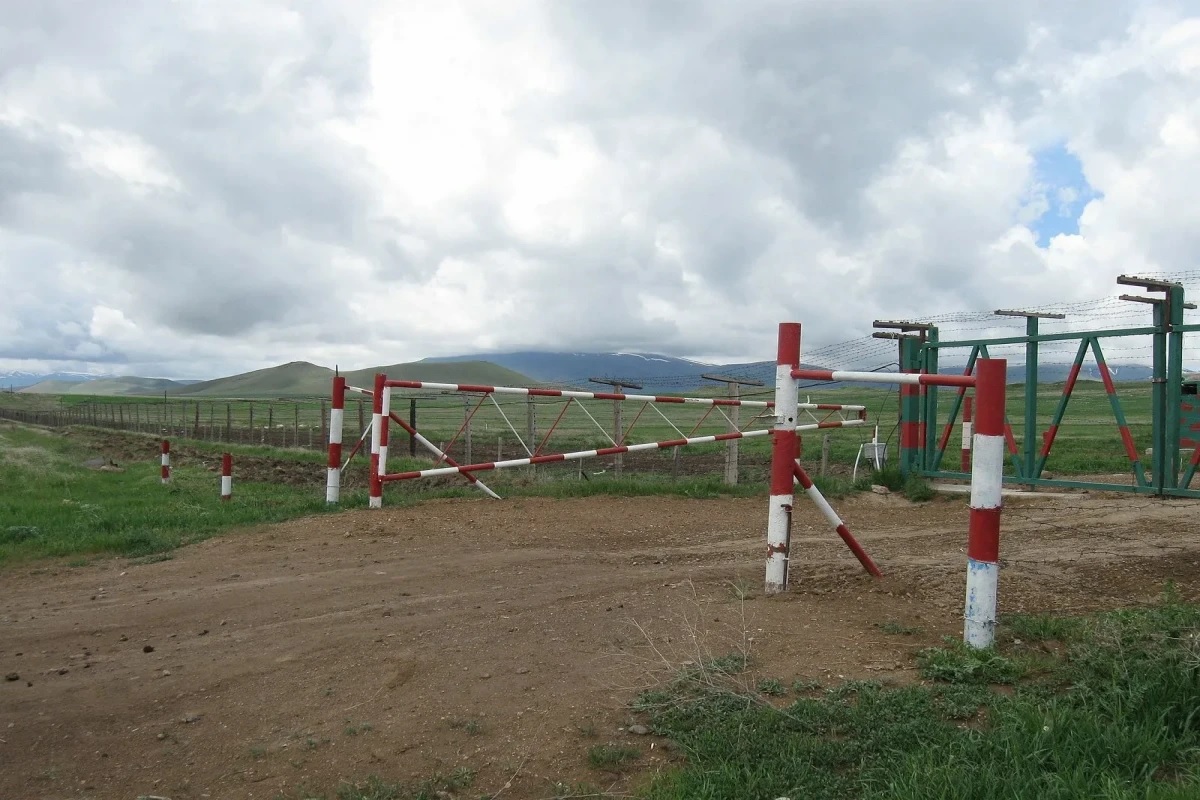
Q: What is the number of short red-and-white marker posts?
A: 2